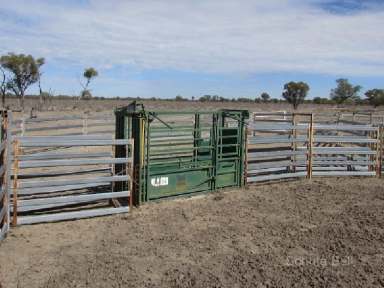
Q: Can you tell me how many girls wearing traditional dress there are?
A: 0